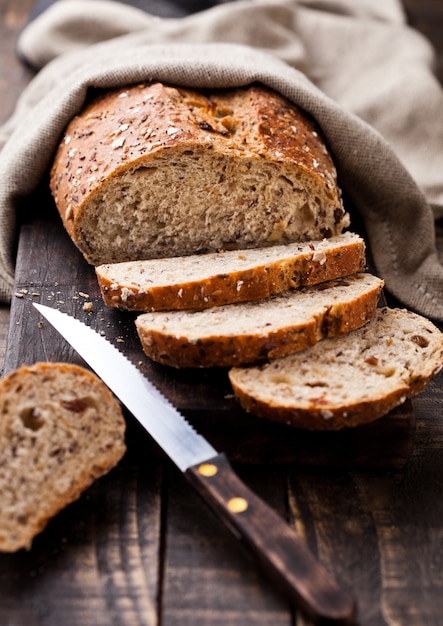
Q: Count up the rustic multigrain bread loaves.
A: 1